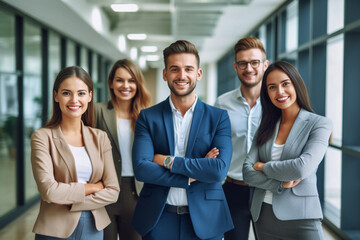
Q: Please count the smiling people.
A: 5